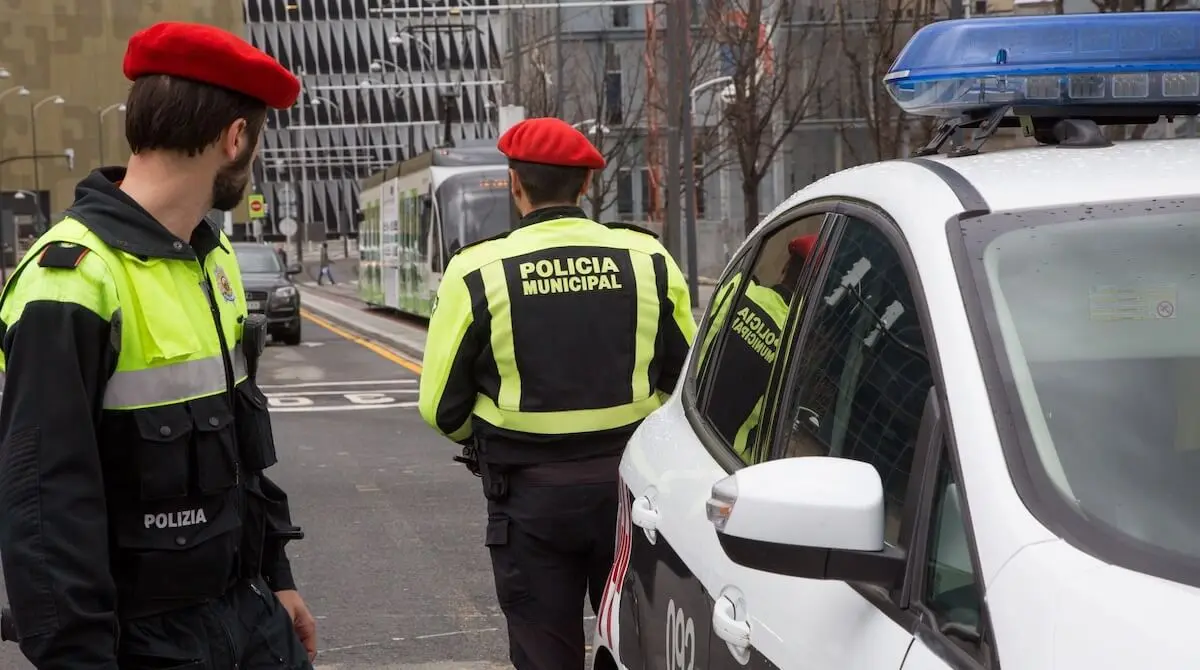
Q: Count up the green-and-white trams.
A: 1